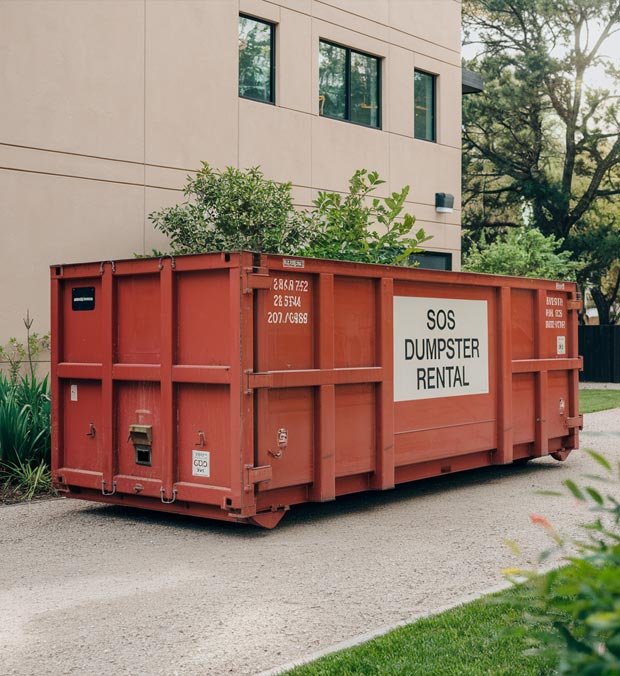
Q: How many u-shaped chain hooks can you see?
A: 4